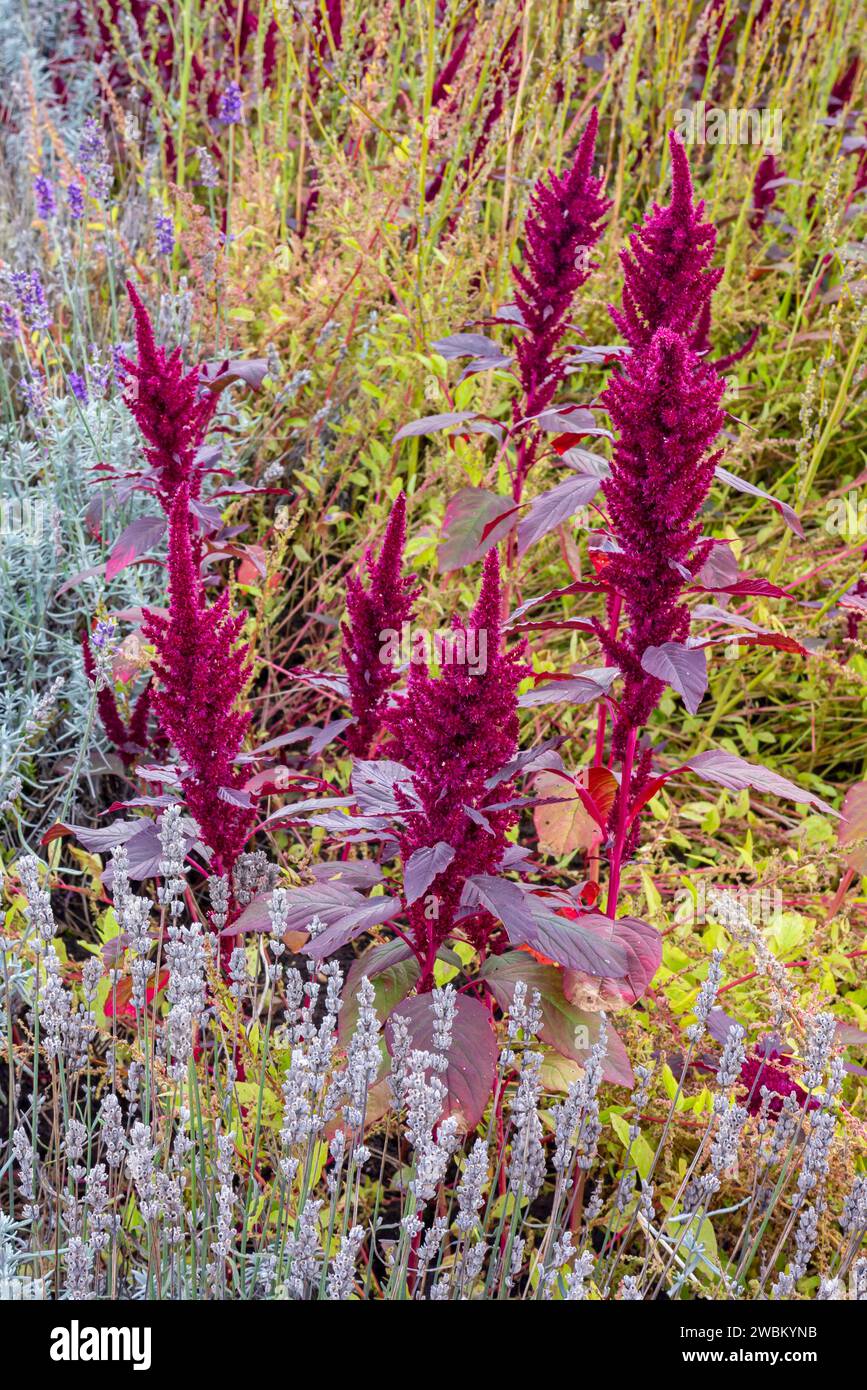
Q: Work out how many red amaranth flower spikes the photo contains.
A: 7